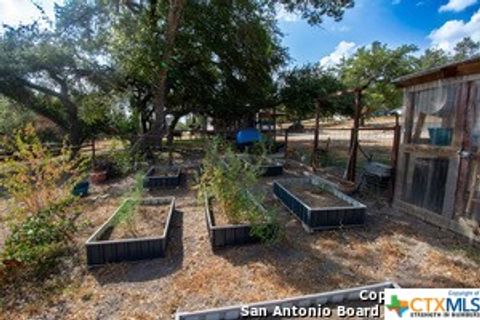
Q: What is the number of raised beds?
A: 6